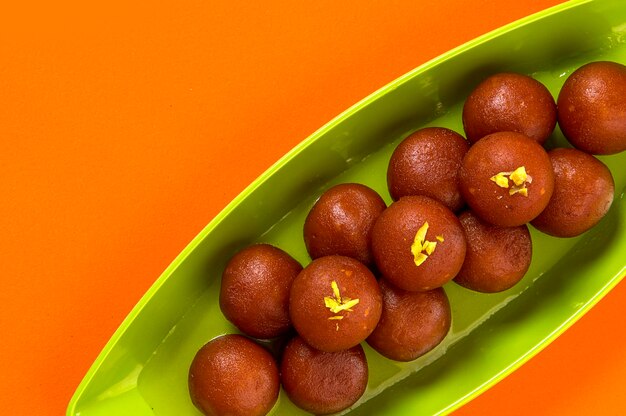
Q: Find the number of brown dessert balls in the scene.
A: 13